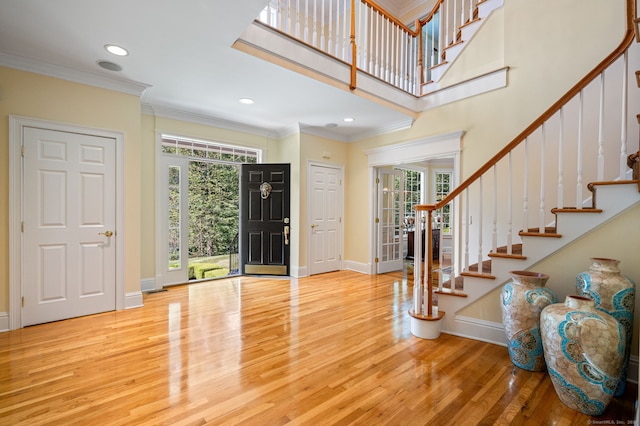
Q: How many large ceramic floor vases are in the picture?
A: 3